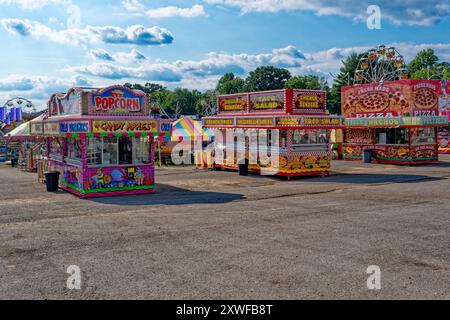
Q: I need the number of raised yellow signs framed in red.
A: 3